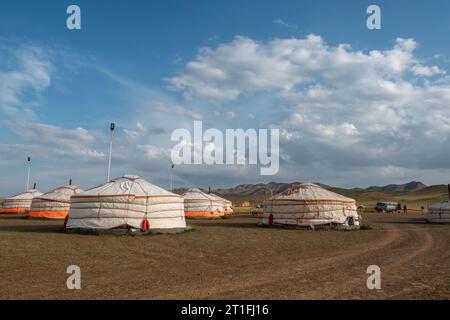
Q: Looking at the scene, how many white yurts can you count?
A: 7